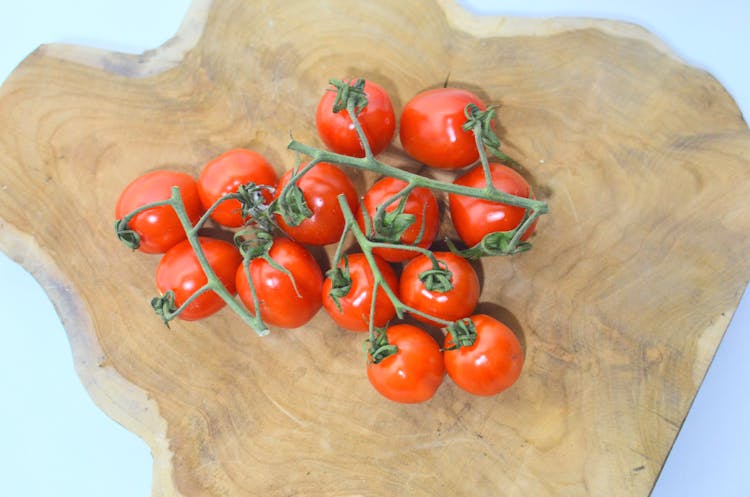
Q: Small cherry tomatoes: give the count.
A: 13